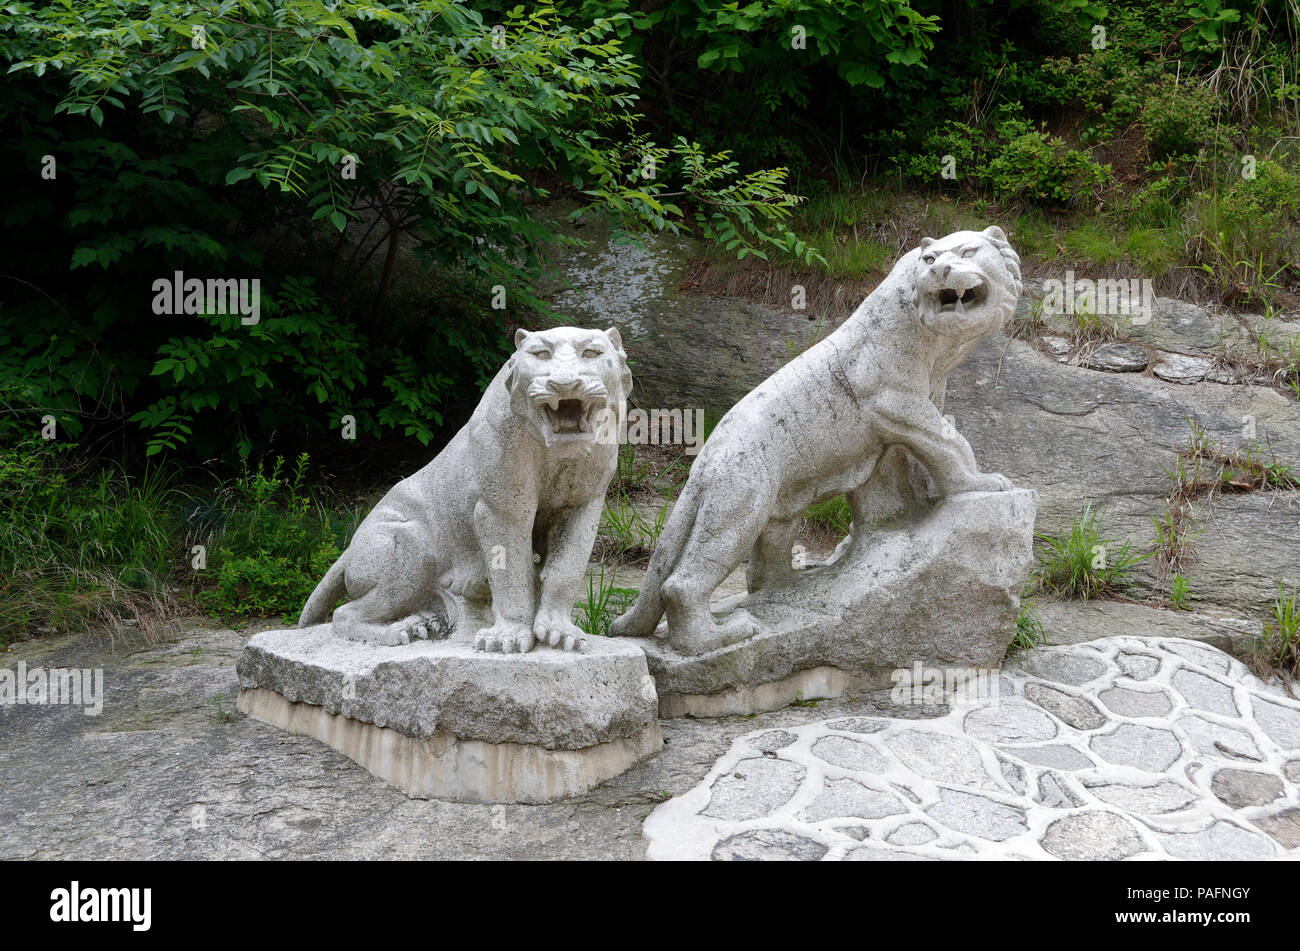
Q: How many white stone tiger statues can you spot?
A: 2